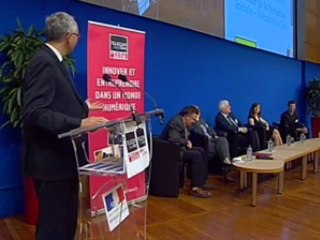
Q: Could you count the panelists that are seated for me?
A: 5